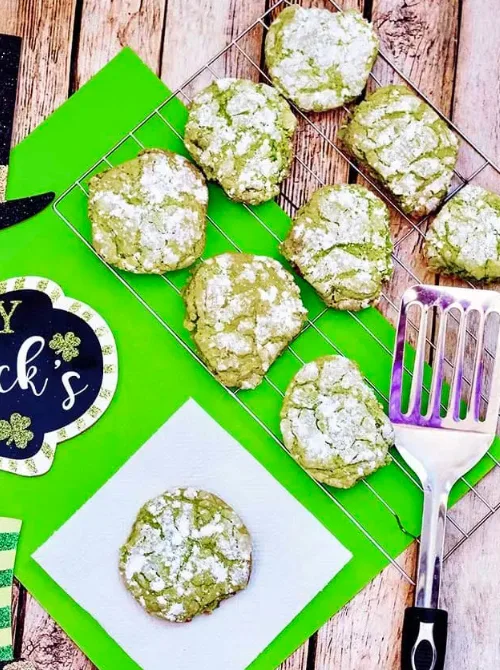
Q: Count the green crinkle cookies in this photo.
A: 9